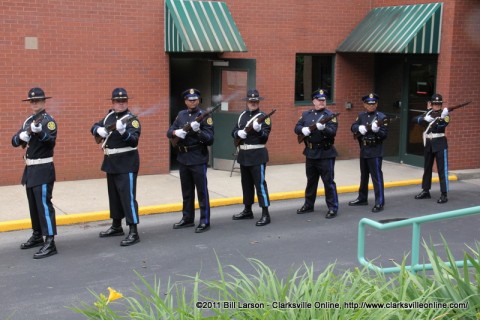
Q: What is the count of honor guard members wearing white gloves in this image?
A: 7